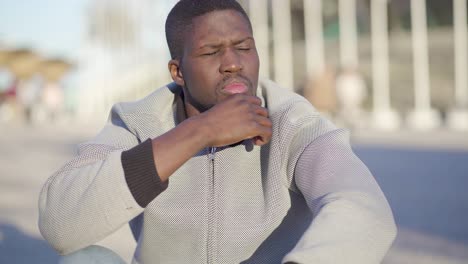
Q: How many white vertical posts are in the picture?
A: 7